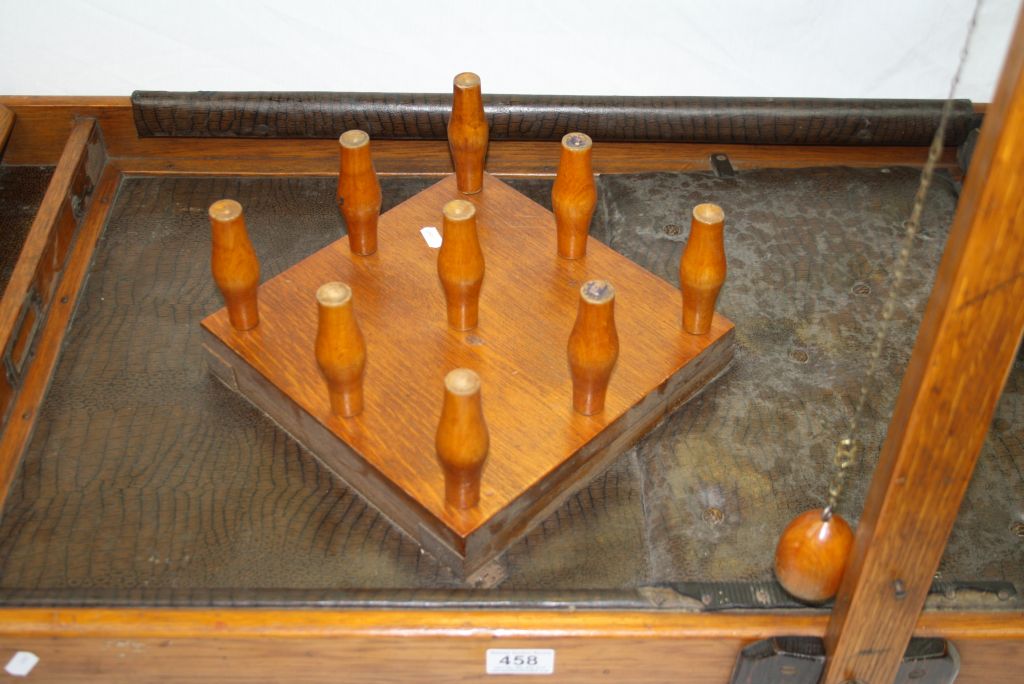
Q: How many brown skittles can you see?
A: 9